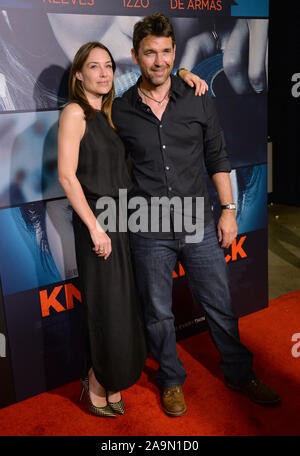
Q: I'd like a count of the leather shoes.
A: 2